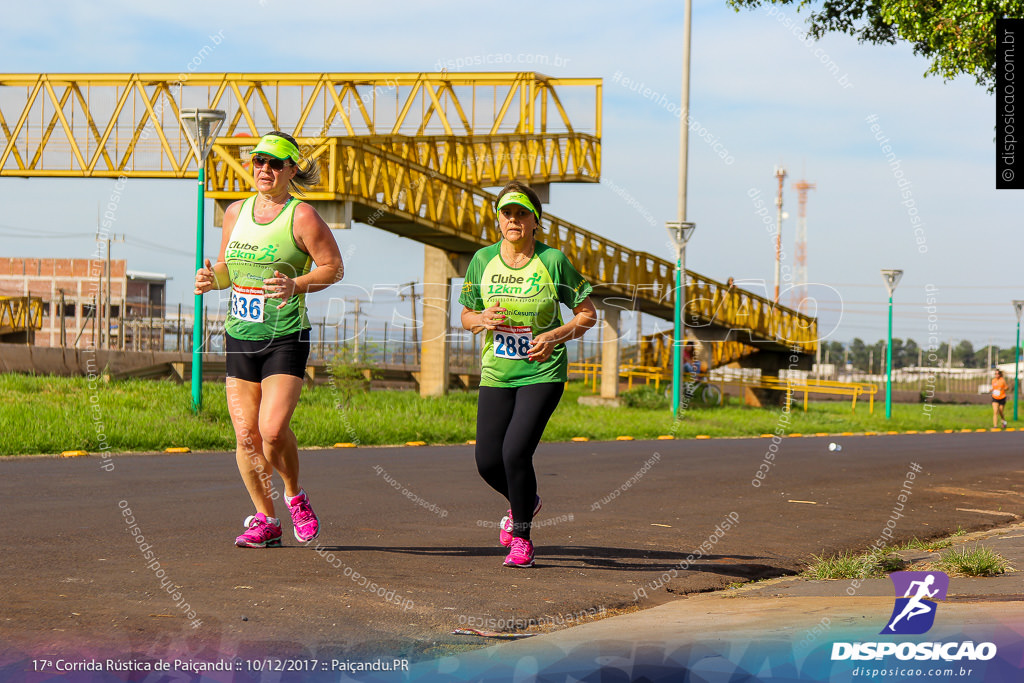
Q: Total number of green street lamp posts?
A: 4